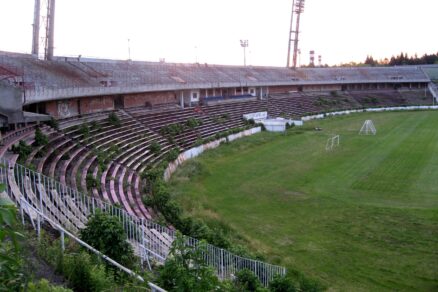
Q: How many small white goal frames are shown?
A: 2